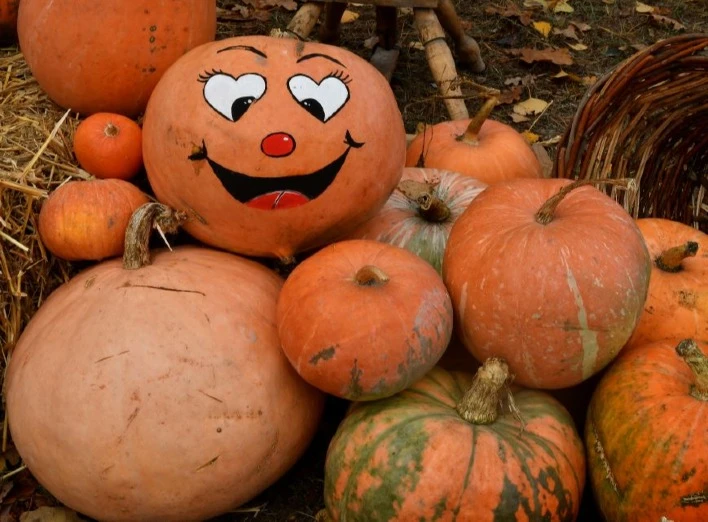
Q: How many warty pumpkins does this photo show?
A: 0